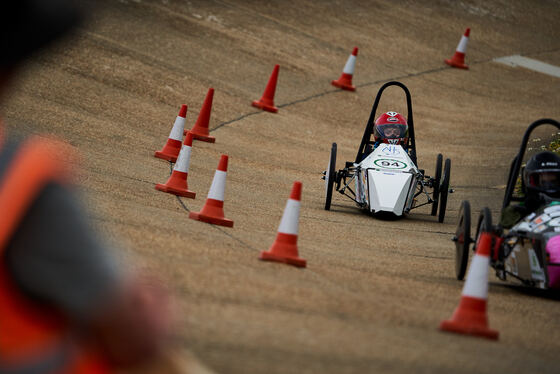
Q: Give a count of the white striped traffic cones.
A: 7